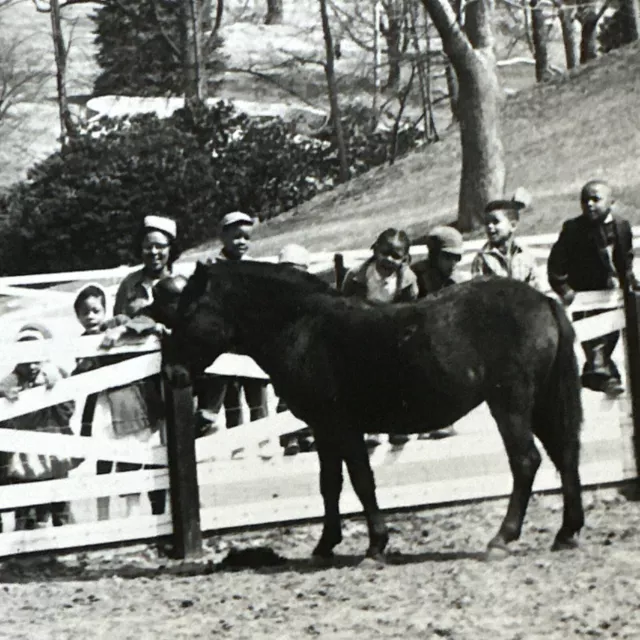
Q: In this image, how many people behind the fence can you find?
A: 10